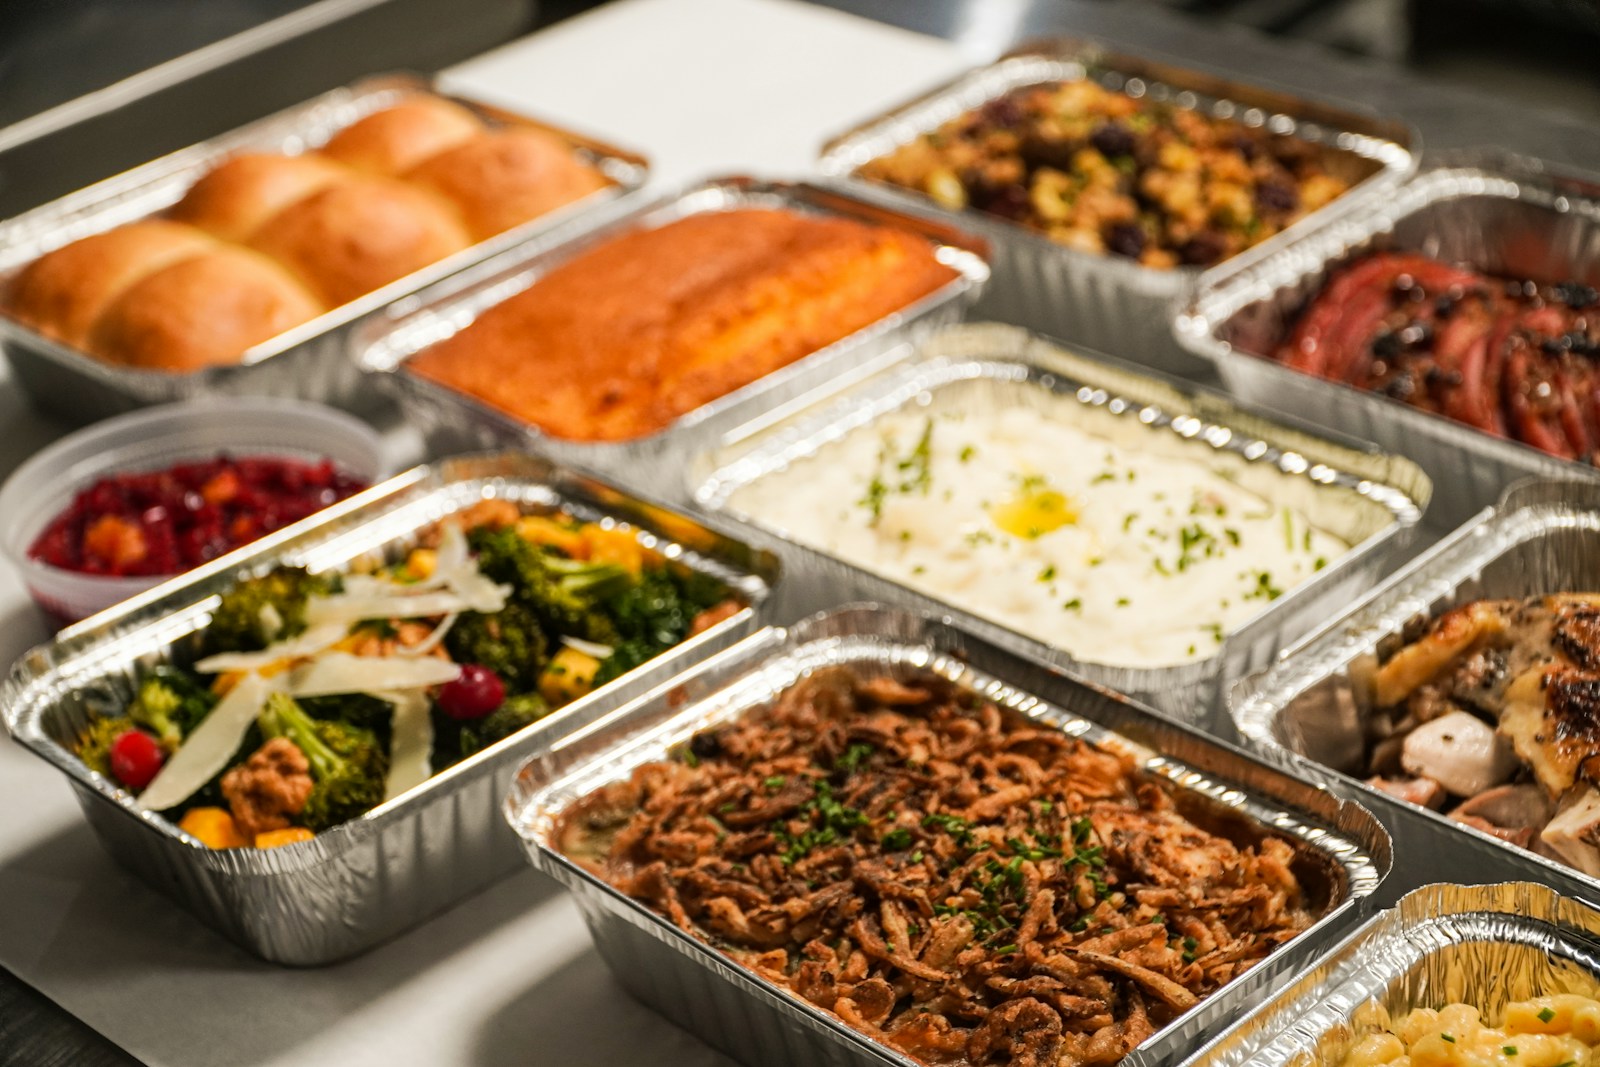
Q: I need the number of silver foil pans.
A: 9